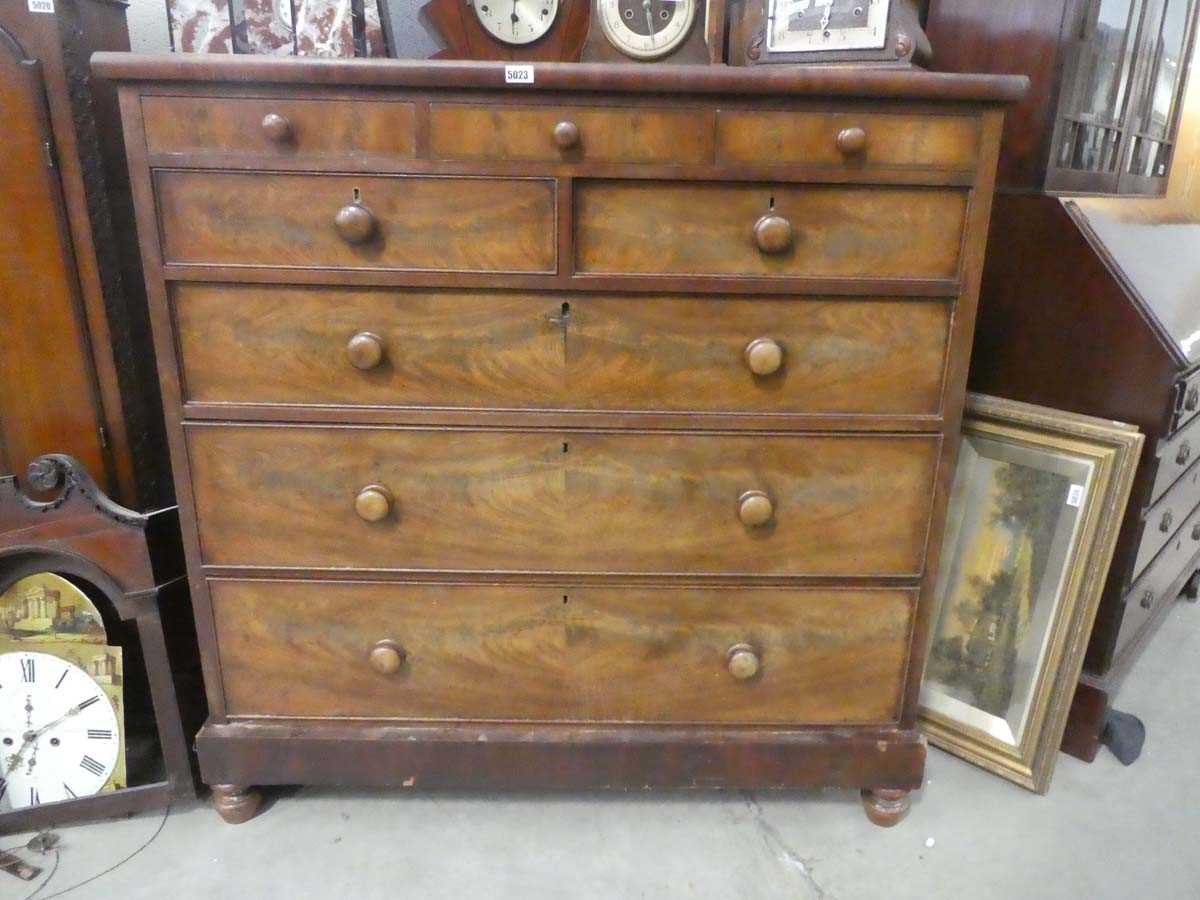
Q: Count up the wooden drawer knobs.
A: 11